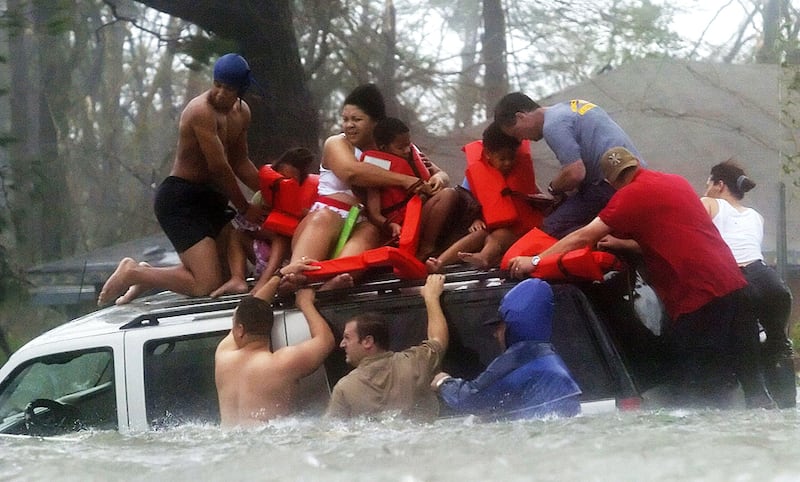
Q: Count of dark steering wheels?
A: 1